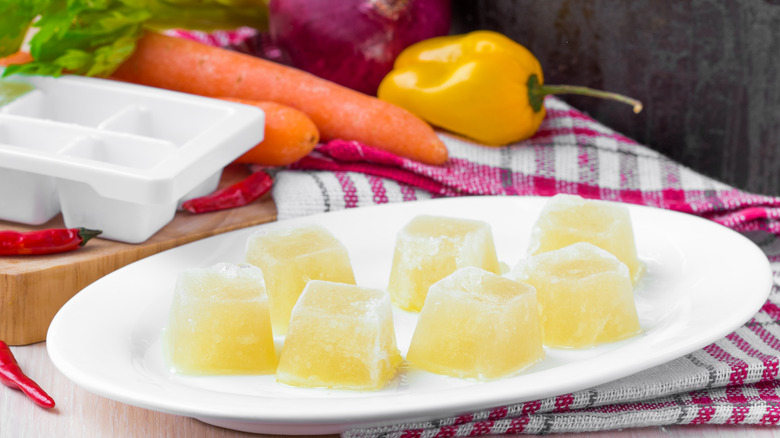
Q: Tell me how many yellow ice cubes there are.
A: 7